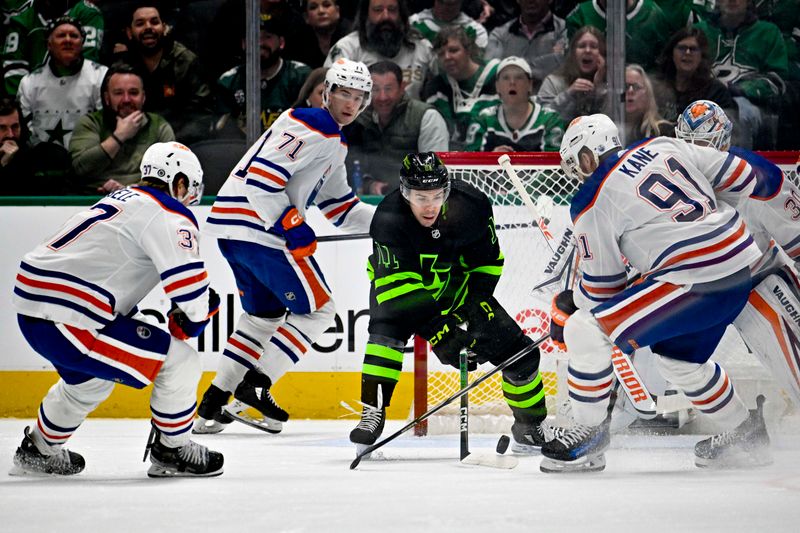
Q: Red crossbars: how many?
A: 1